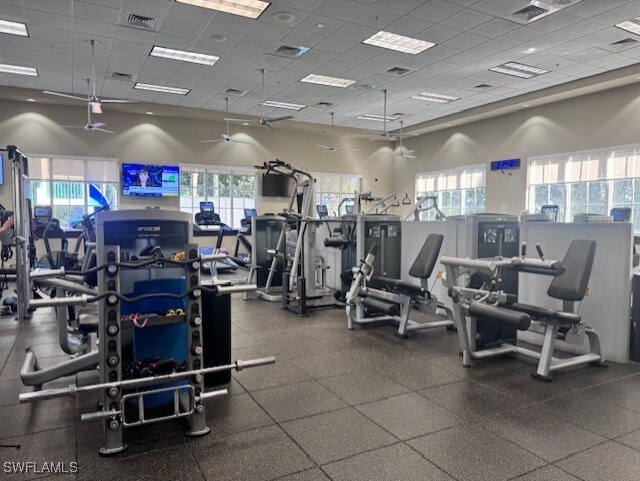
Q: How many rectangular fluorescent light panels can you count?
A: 12